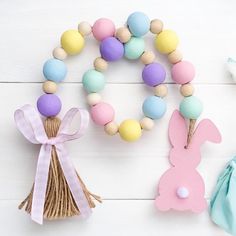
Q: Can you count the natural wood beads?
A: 13